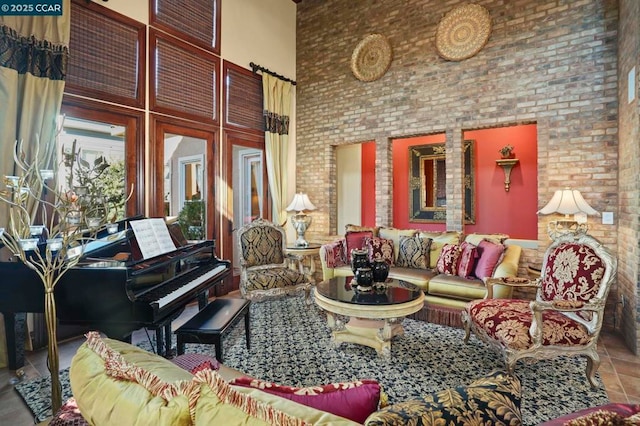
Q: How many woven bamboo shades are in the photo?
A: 4